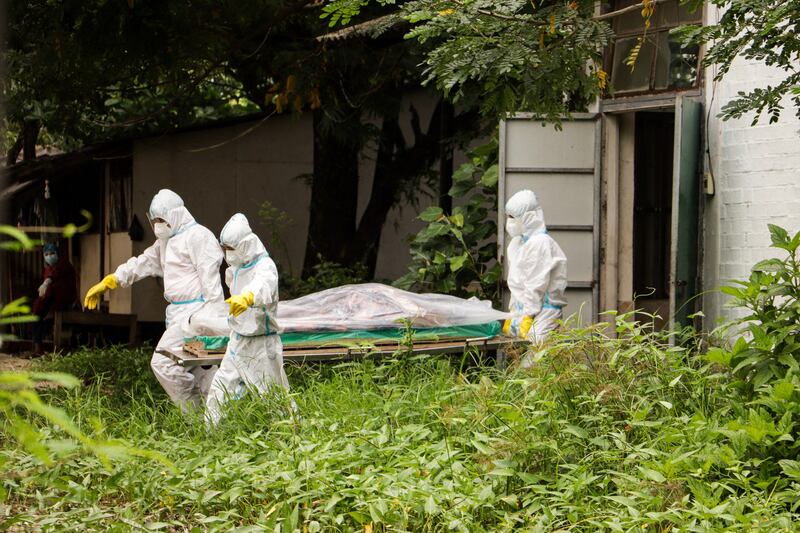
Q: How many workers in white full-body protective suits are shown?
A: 3